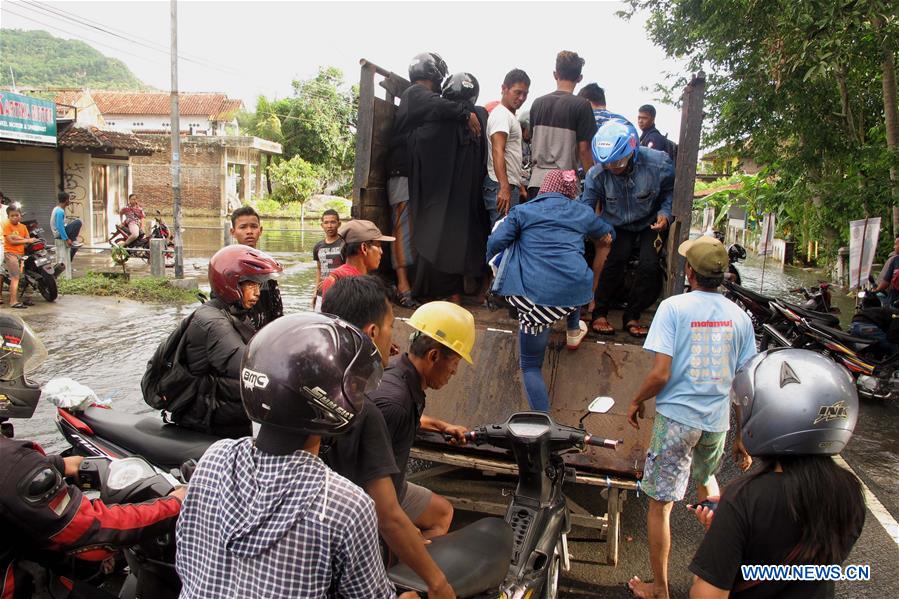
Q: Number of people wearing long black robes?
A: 1